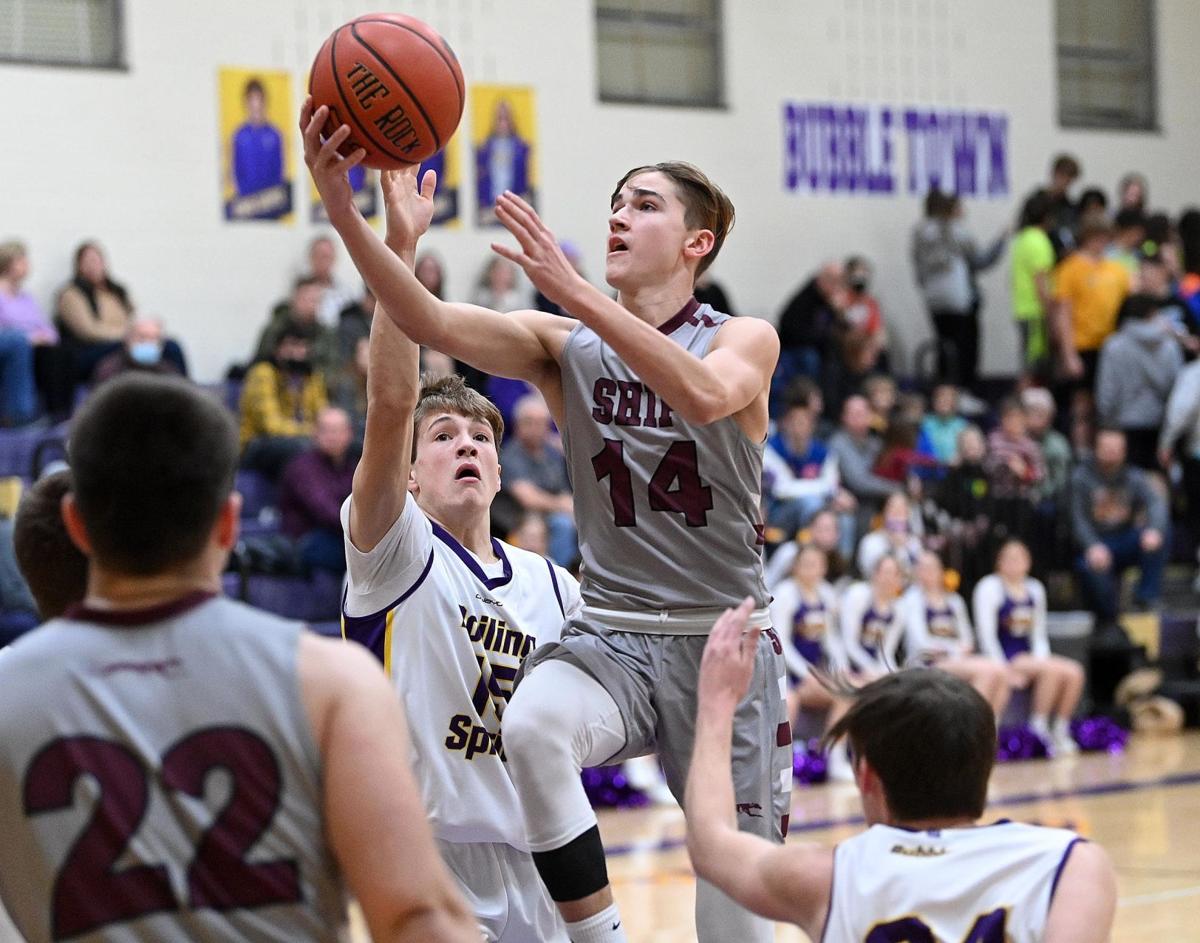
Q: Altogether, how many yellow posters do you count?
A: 4